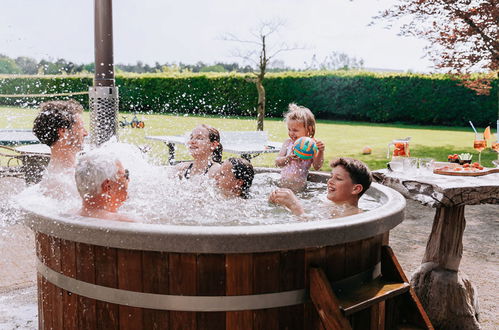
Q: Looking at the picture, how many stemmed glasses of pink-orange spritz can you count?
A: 2